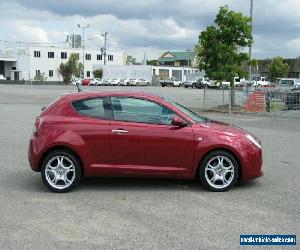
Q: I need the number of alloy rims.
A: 2